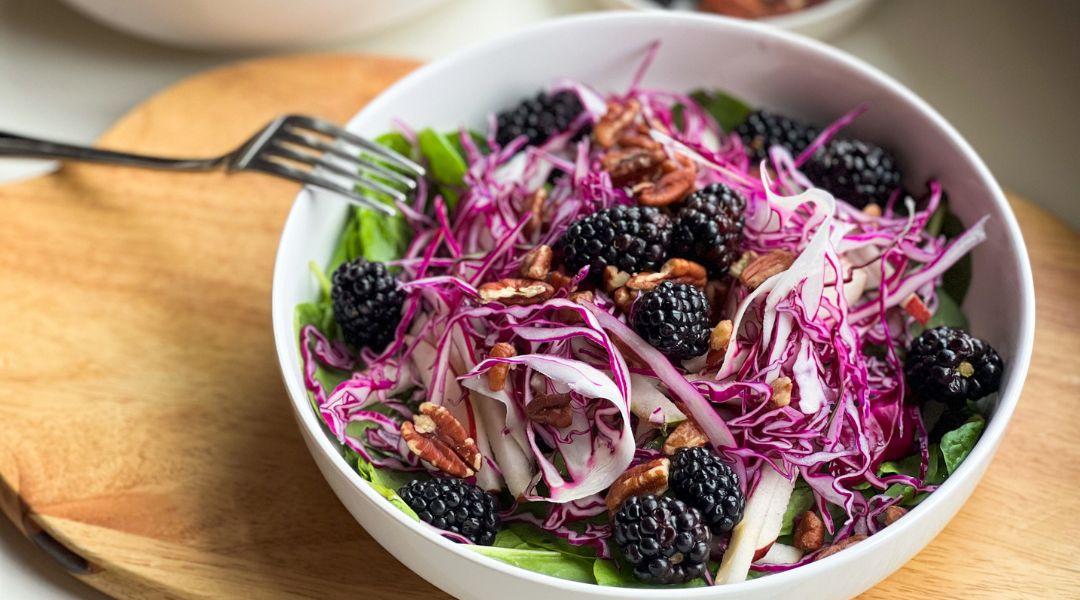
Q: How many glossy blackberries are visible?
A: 11